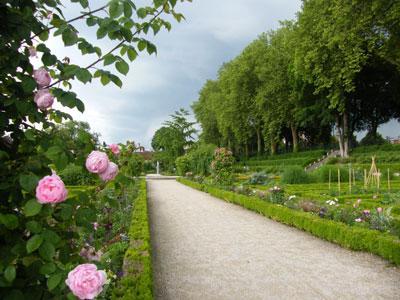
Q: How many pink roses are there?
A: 7